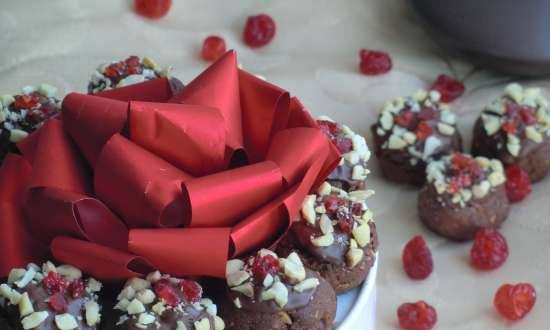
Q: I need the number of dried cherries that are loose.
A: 10